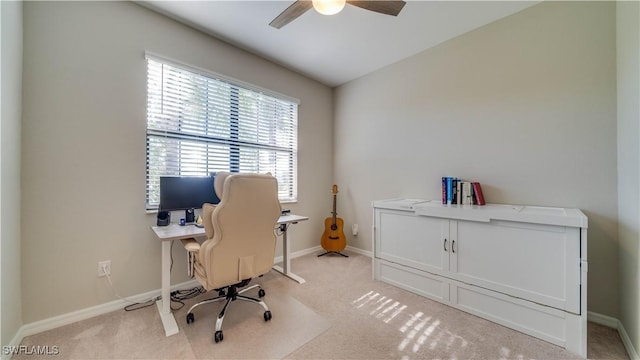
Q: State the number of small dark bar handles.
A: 2